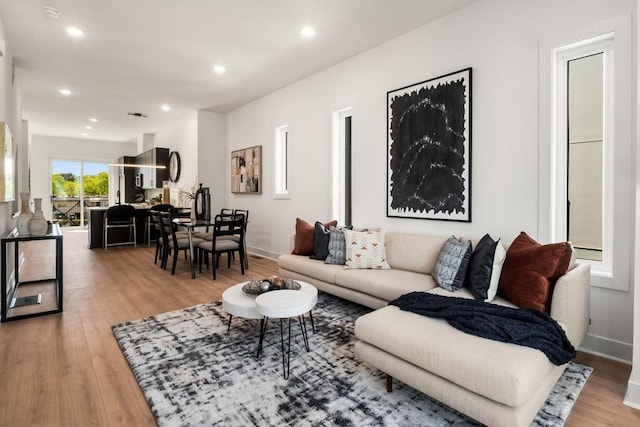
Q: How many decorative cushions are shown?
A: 7